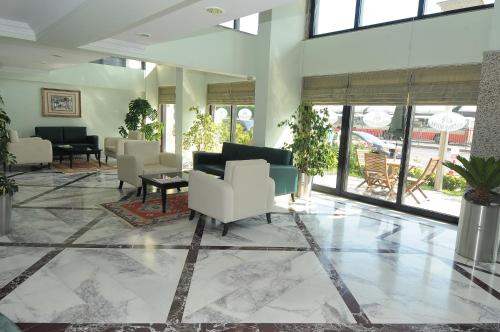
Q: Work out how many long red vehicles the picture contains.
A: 1